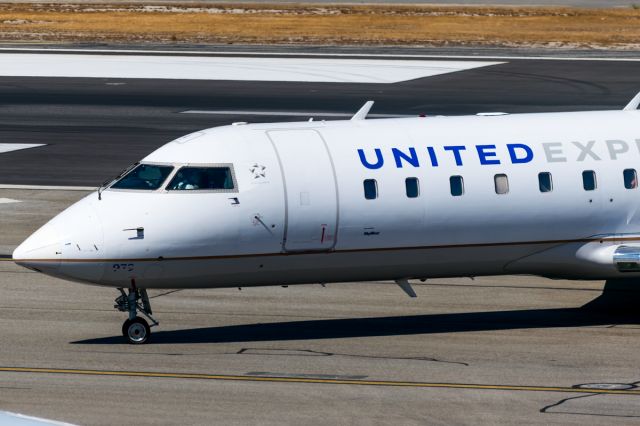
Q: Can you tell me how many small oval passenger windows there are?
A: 7